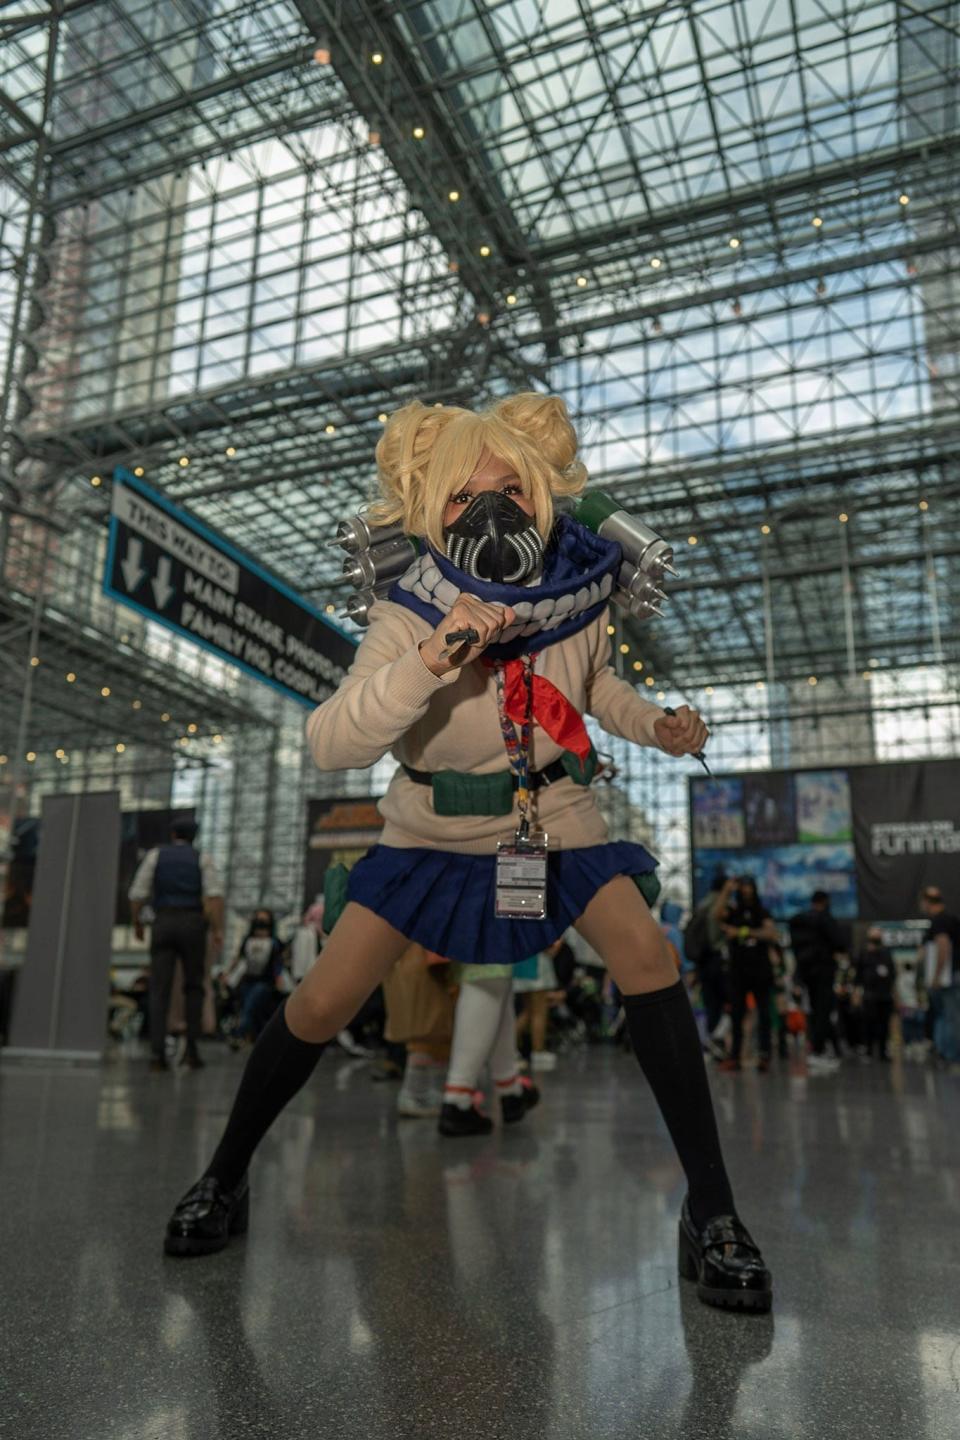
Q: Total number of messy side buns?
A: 2